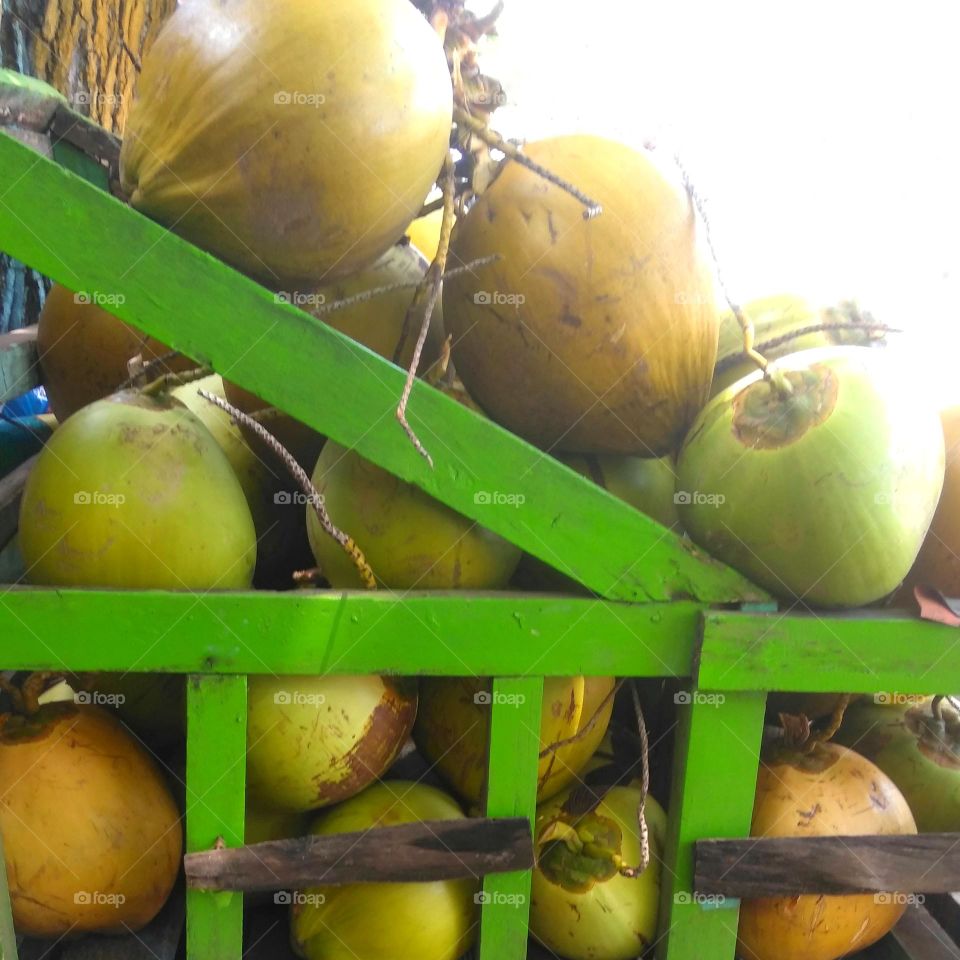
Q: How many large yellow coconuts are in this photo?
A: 2